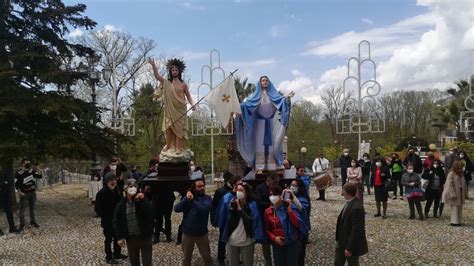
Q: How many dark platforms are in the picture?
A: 2